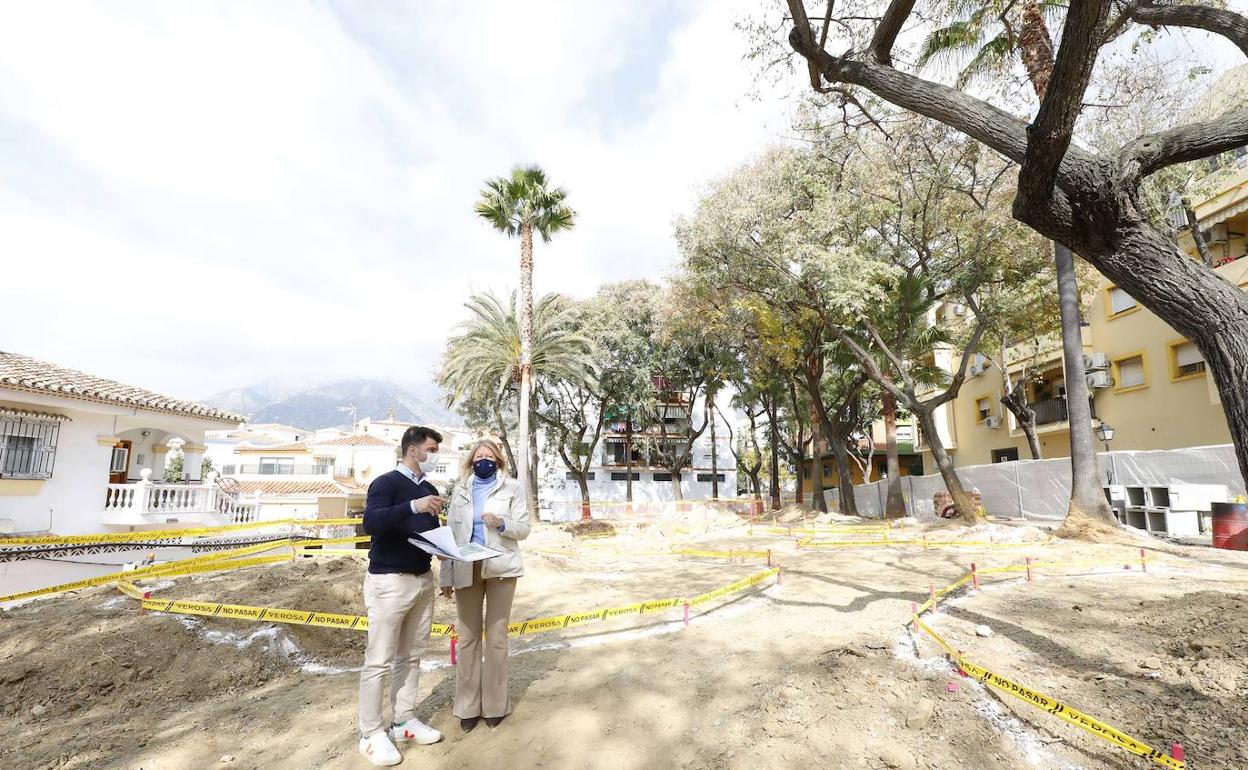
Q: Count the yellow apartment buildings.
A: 1